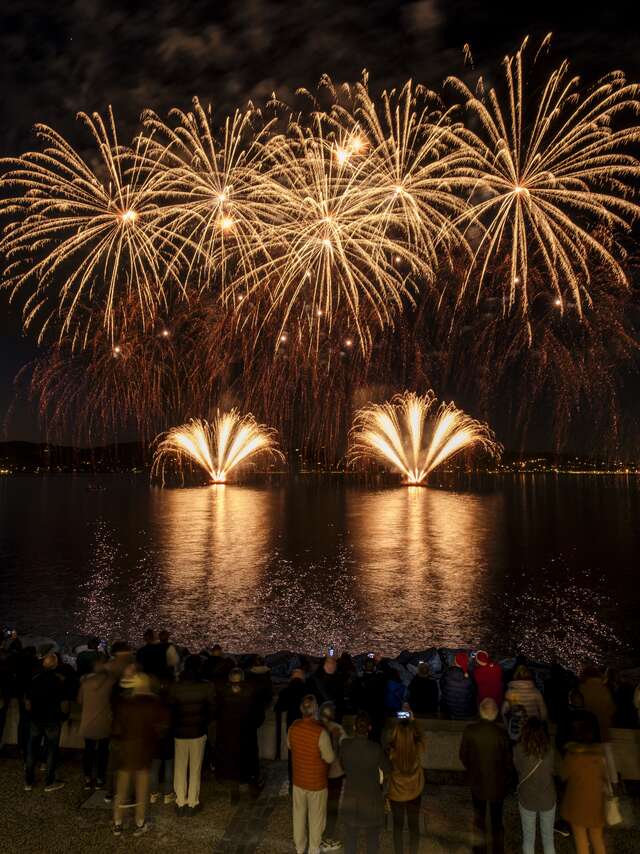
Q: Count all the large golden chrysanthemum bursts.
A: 5